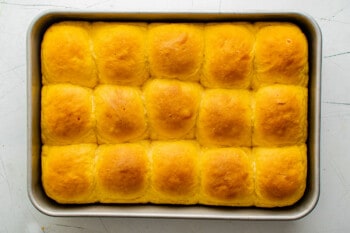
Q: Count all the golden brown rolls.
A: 15